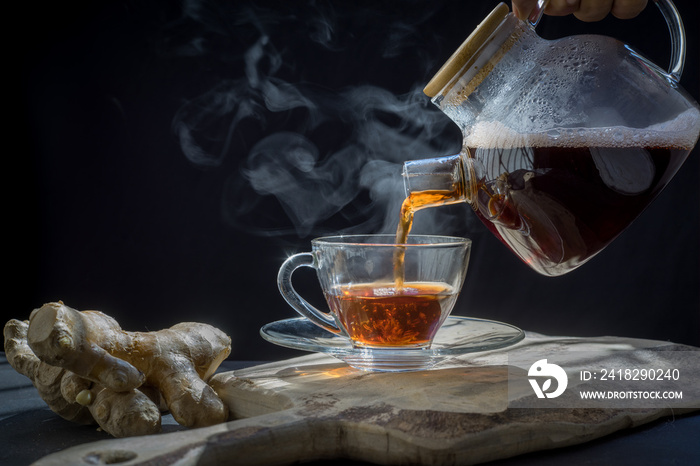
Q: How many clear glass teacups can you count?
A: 1